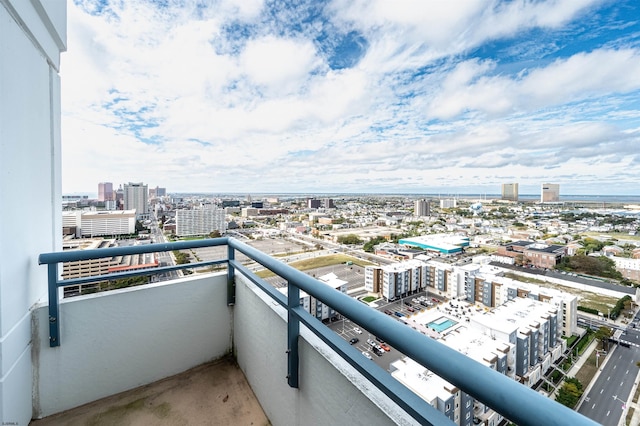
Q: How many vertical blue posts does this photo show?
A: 3